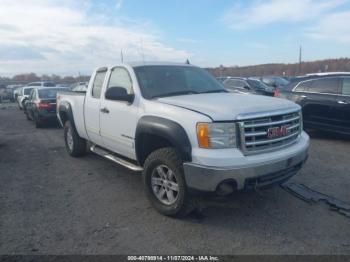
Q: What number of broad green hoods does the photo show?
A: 0